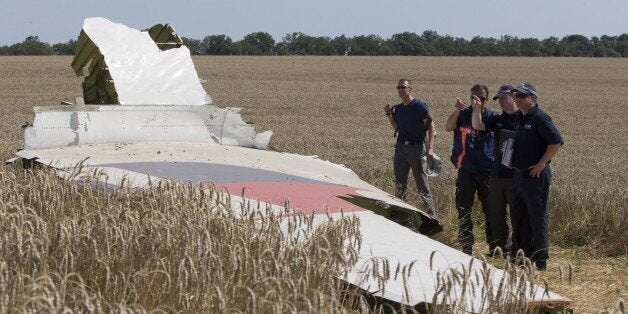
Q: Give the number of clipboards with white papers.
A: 1